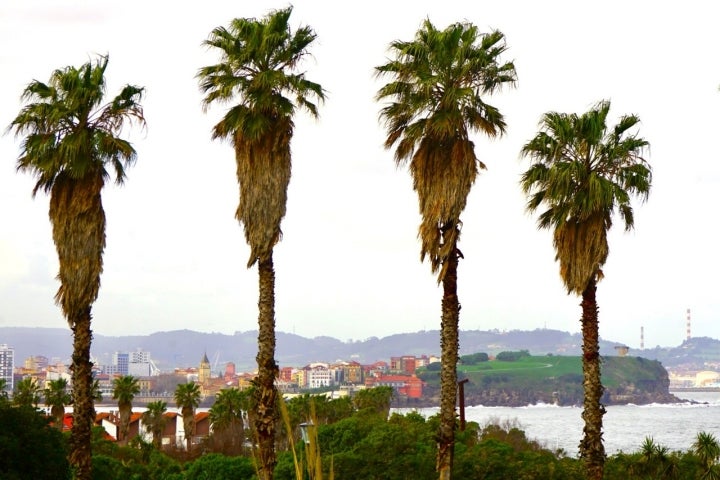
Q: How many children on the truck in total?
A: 0